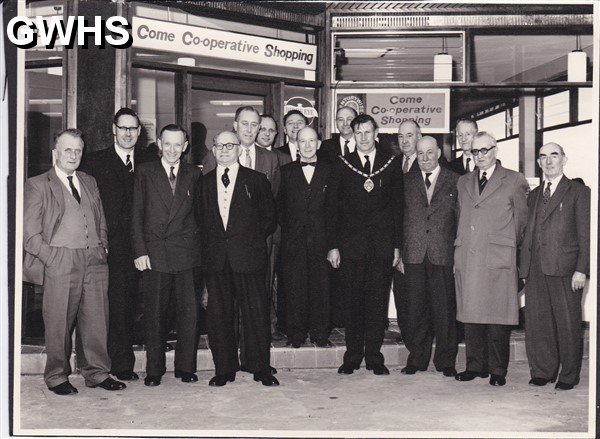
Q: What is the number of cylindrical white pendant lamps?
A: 2